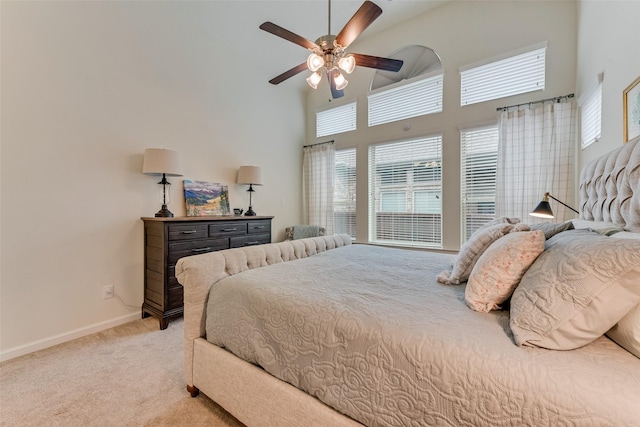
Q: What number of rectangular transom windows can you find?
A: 3